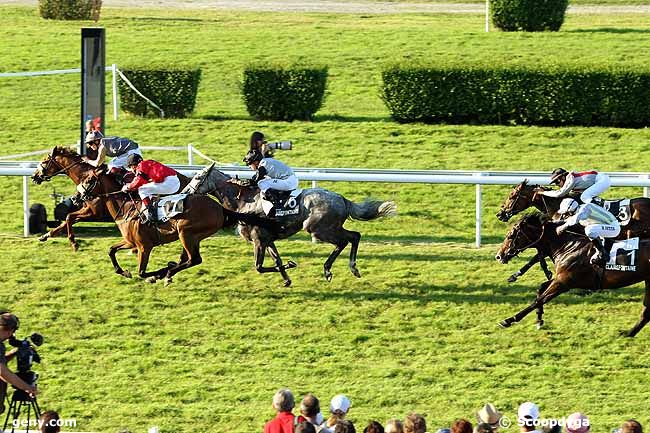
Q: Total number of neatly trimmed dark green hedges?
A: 5